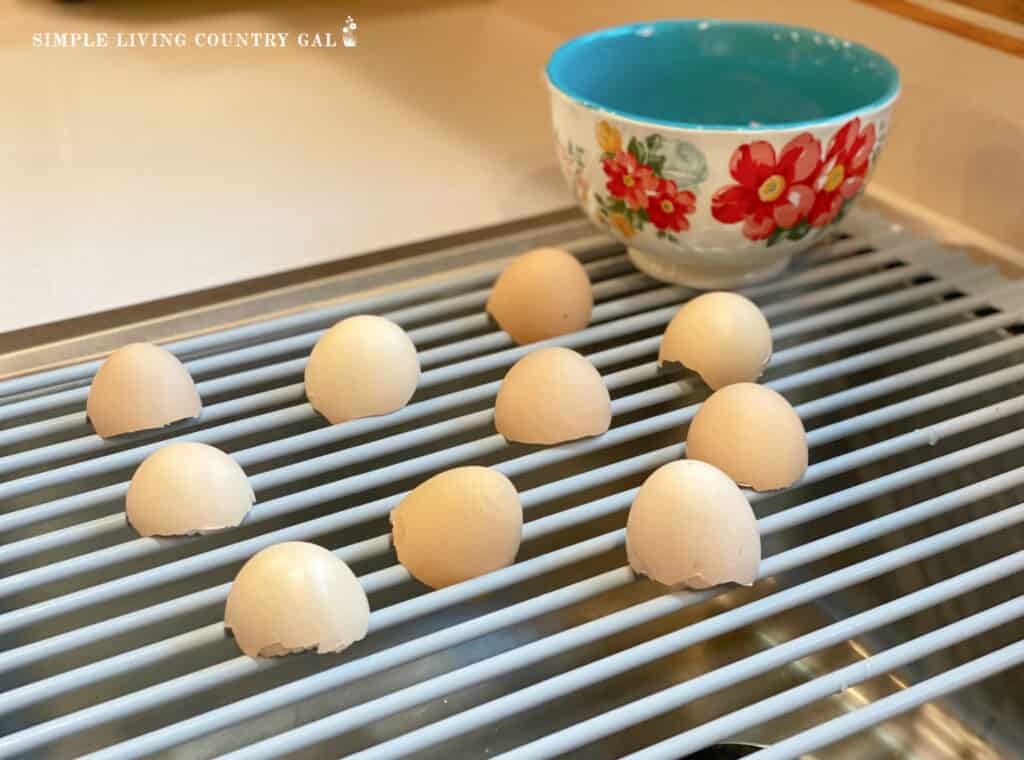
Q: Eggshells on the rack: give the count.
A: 10